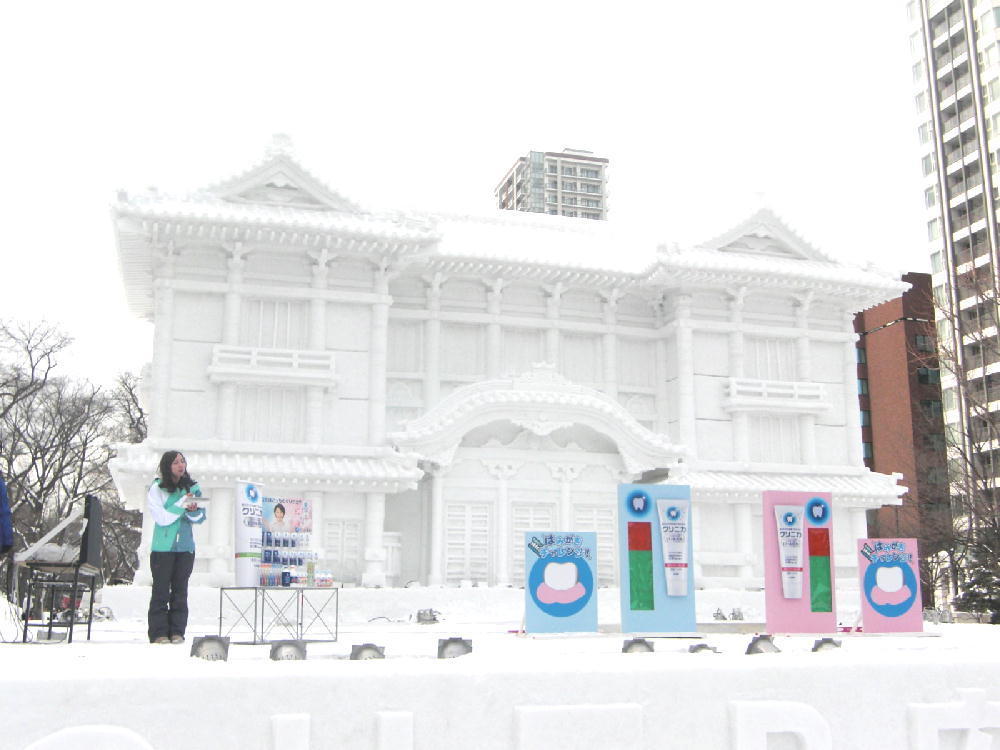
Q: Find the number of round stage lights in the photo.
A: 8